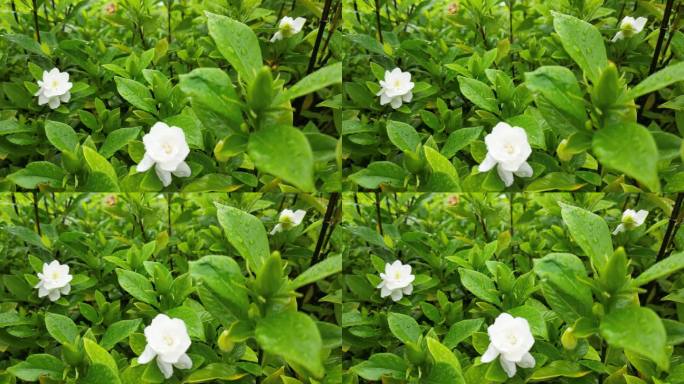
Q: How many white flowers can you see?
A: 12